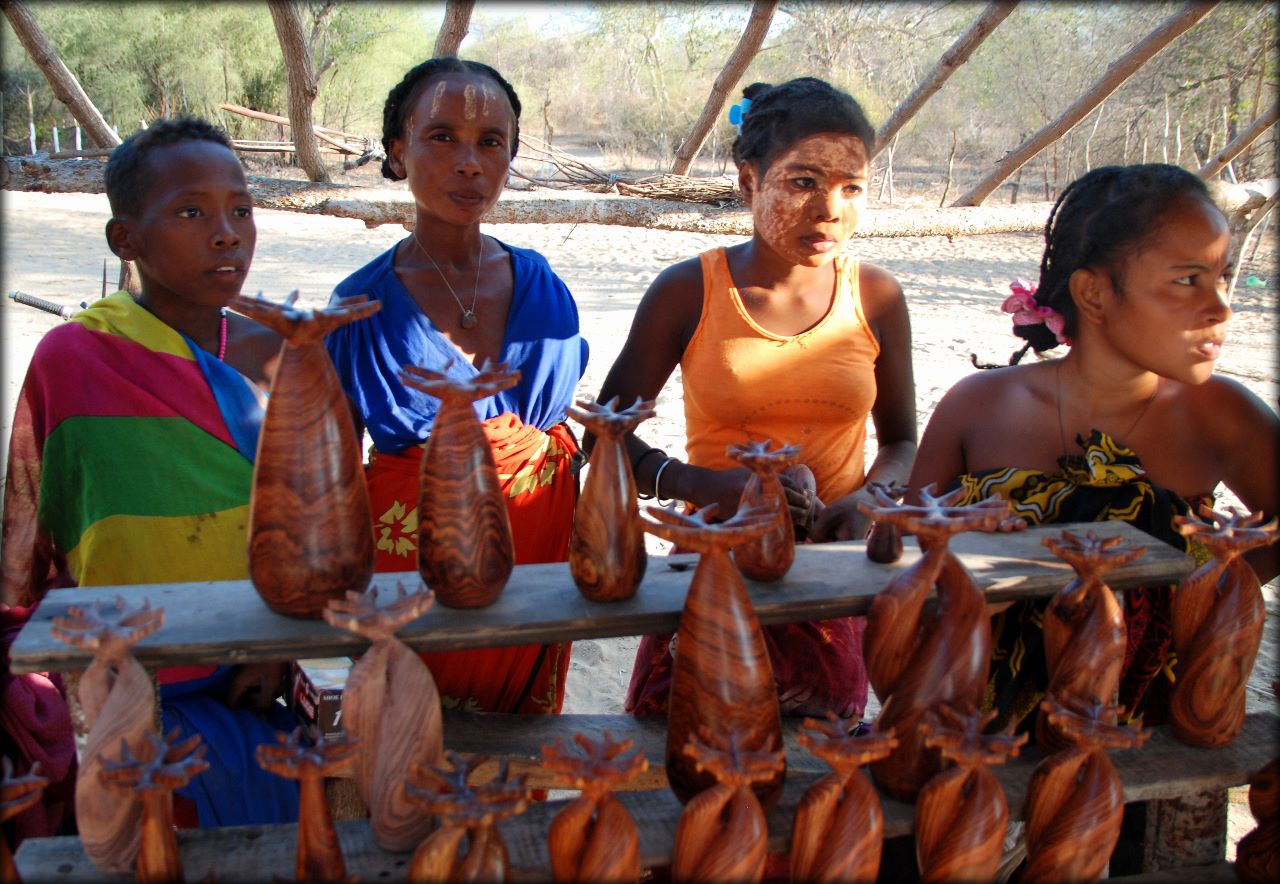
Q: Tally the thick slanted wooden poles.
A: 7